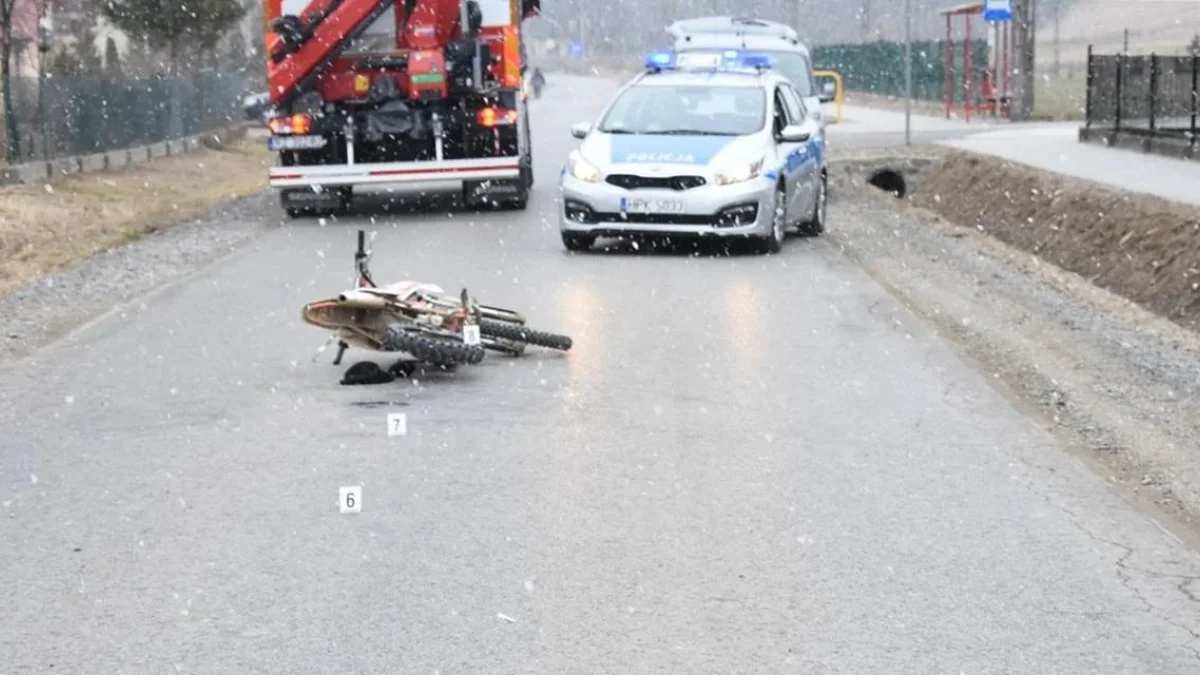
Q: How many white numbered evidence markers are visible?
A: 3